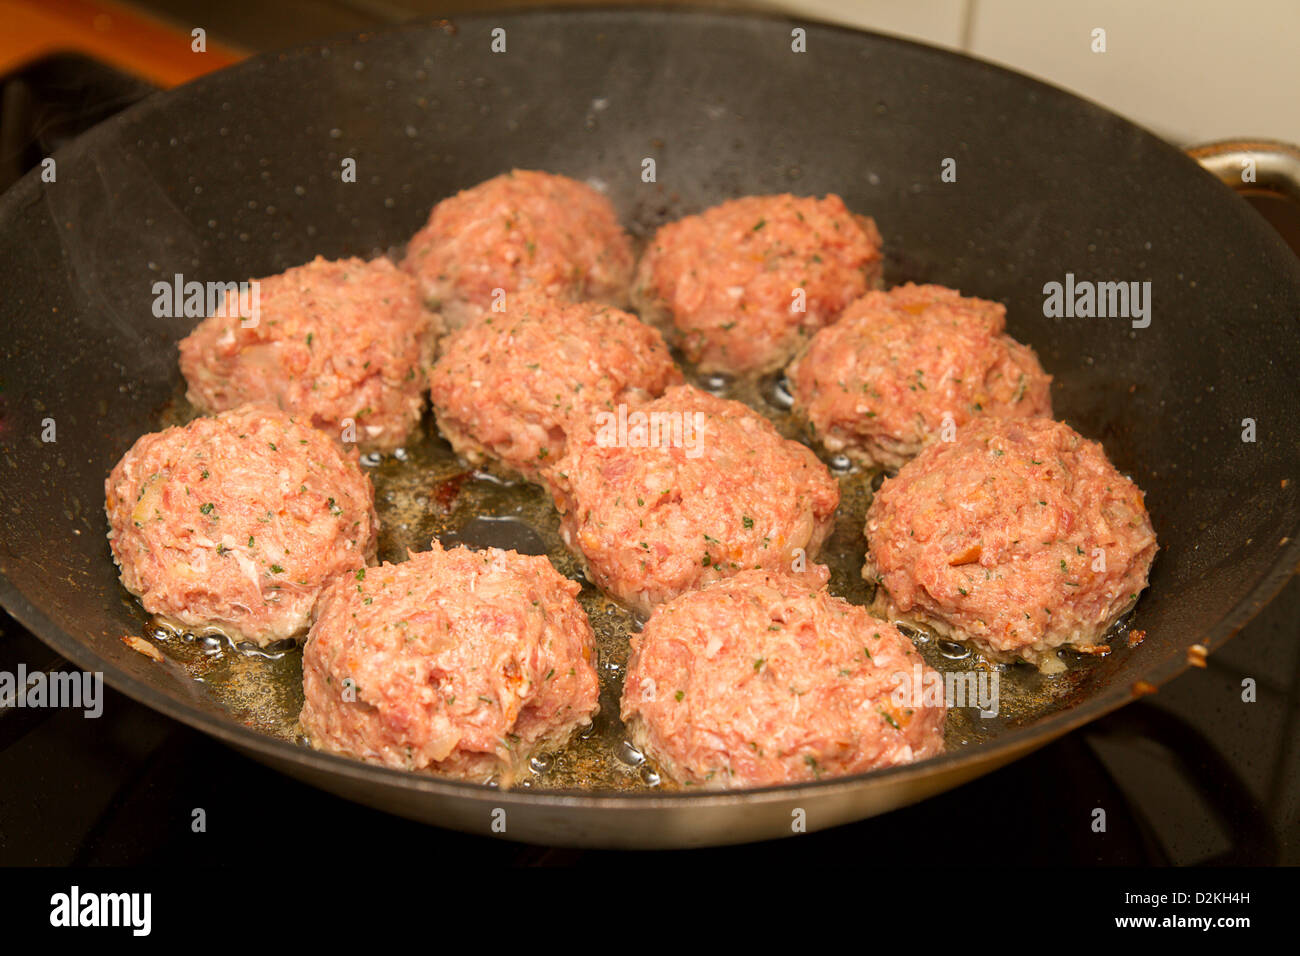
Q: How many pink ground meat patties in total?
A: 10